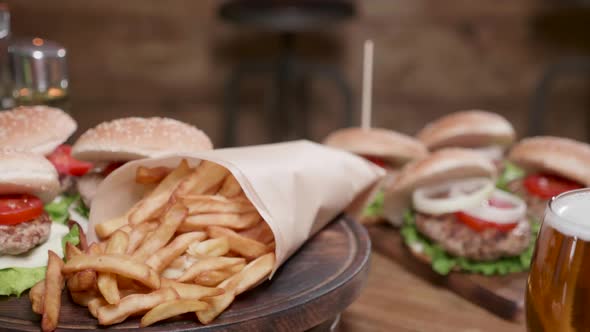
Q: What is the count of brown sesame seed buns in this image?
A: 3